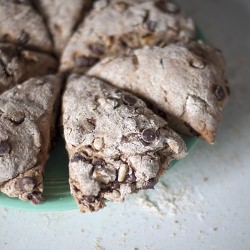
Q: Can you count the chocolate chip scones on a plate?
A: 7